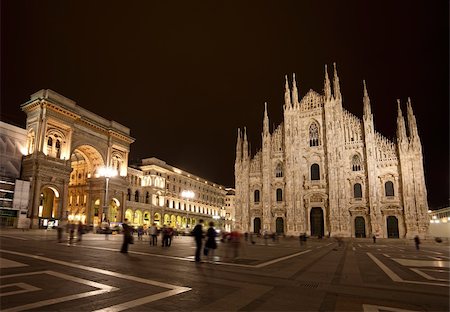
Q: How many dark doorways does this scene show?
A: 5